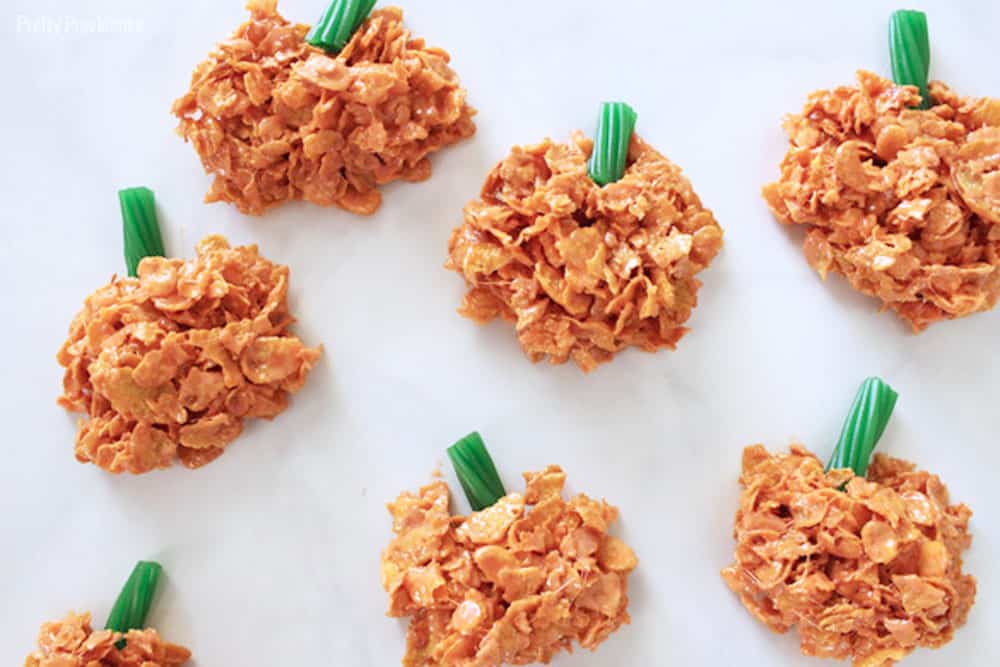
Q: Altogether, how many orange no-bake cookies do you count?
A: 7